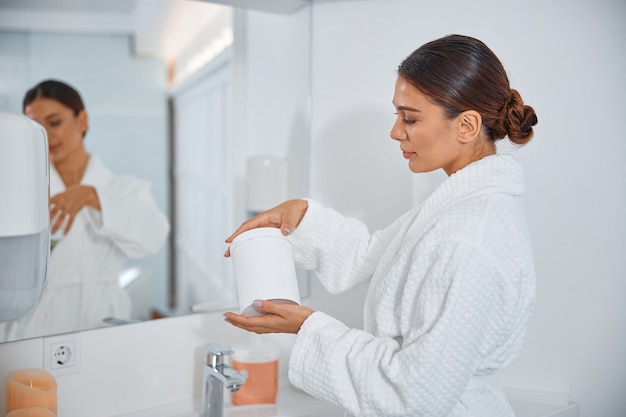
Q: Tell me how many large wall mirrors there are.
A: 1